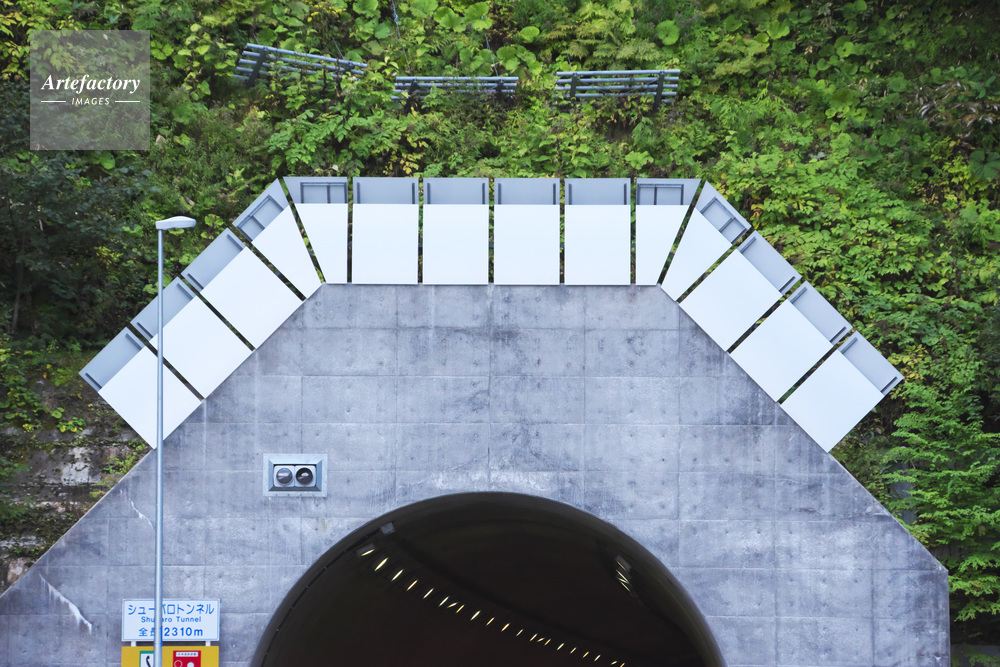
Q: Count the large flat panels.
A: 14